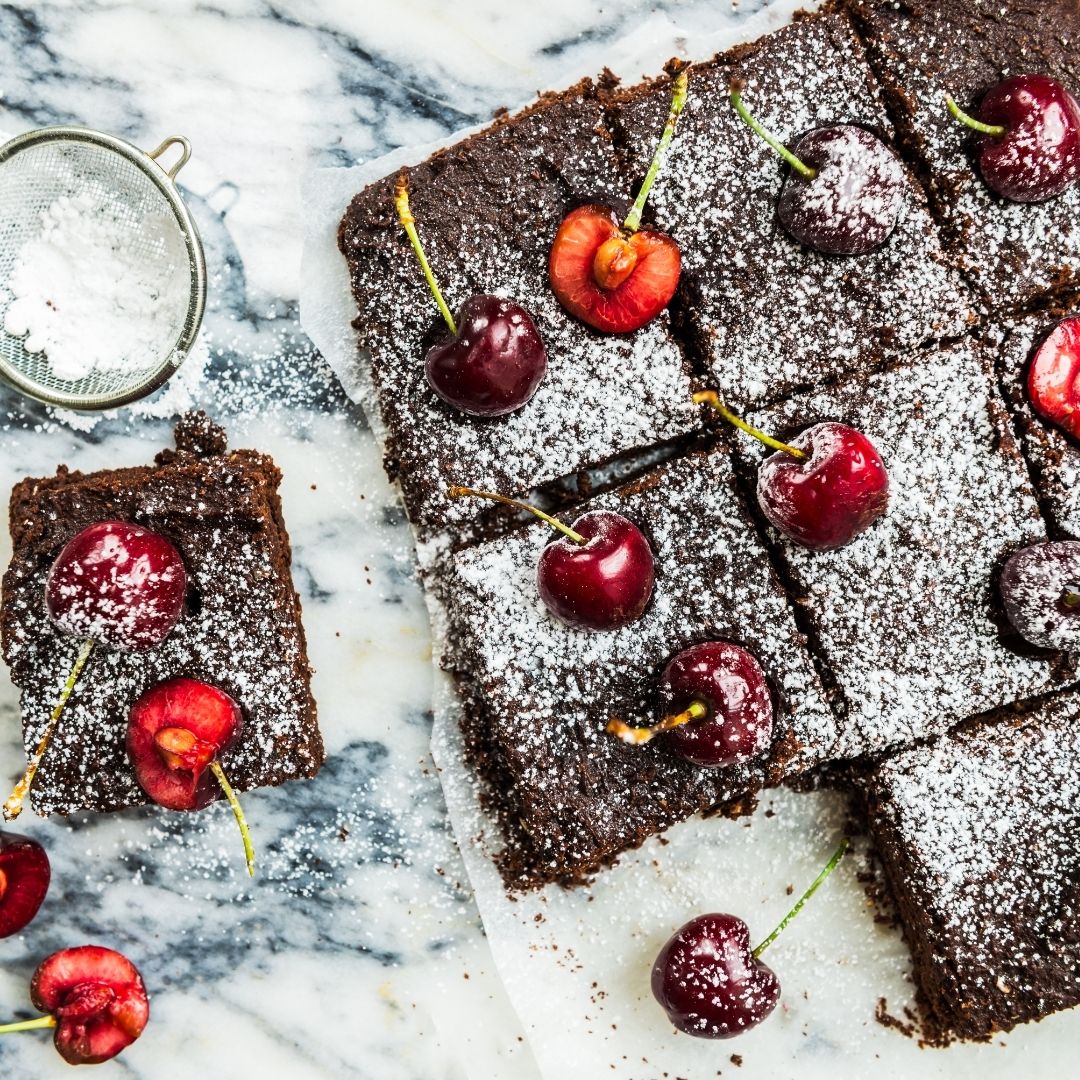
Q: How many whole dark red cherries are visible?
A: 9